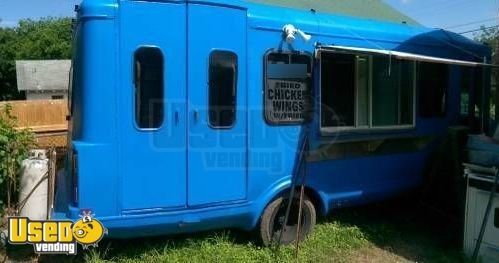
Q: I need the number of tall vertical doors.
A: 2